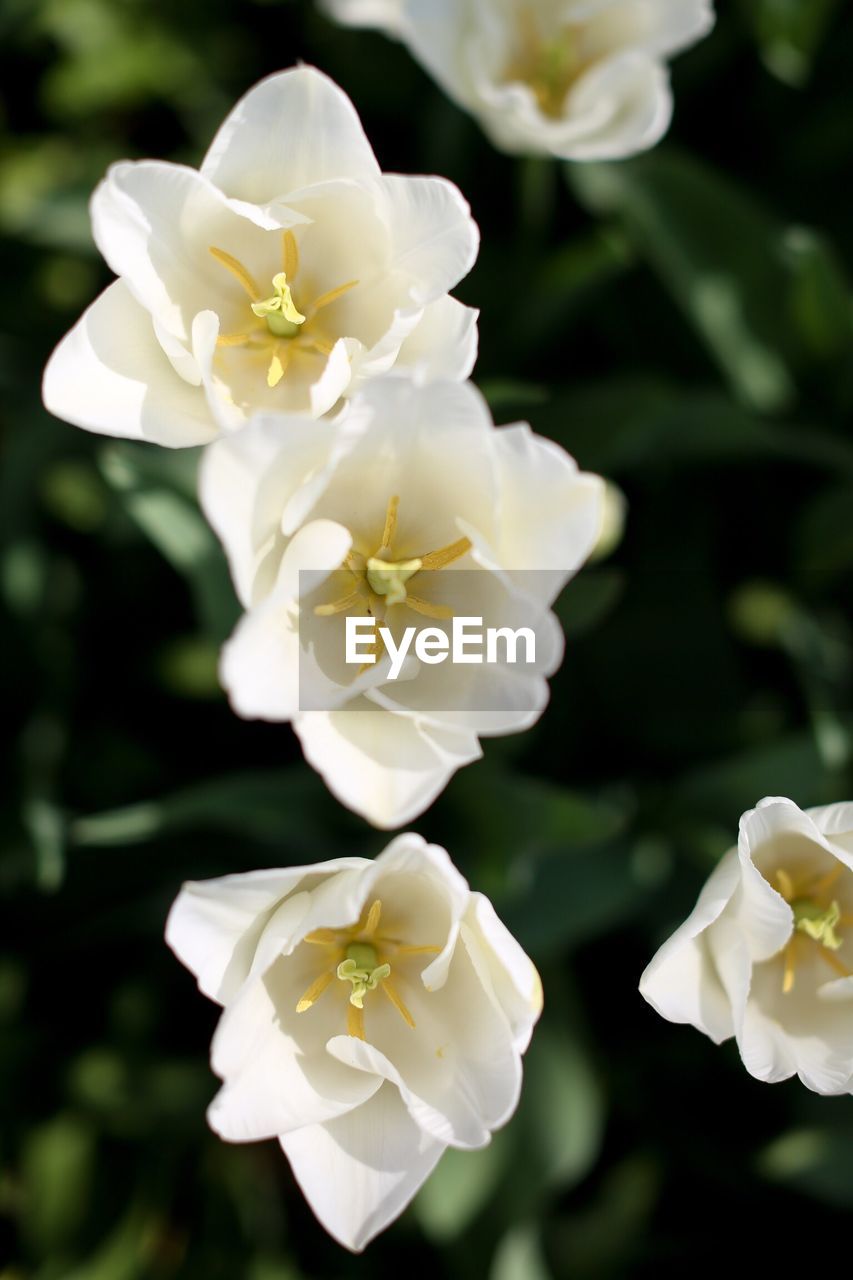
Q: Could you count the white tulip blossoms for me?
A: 5